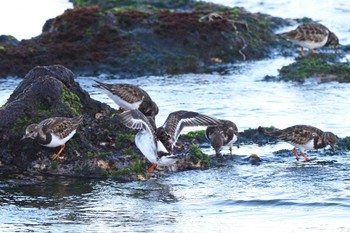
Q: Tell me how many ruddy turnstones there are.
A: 6